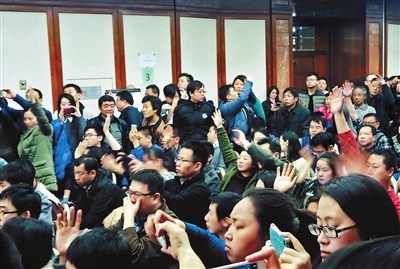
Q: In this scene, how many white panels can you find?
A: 6